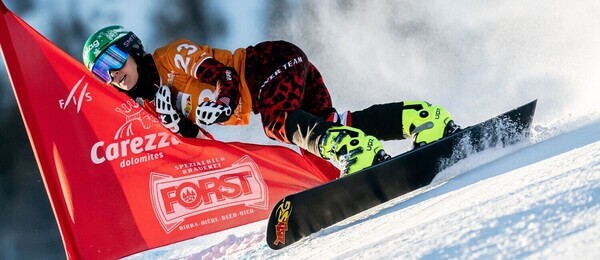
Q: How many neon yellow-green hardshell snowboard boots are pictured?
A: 2